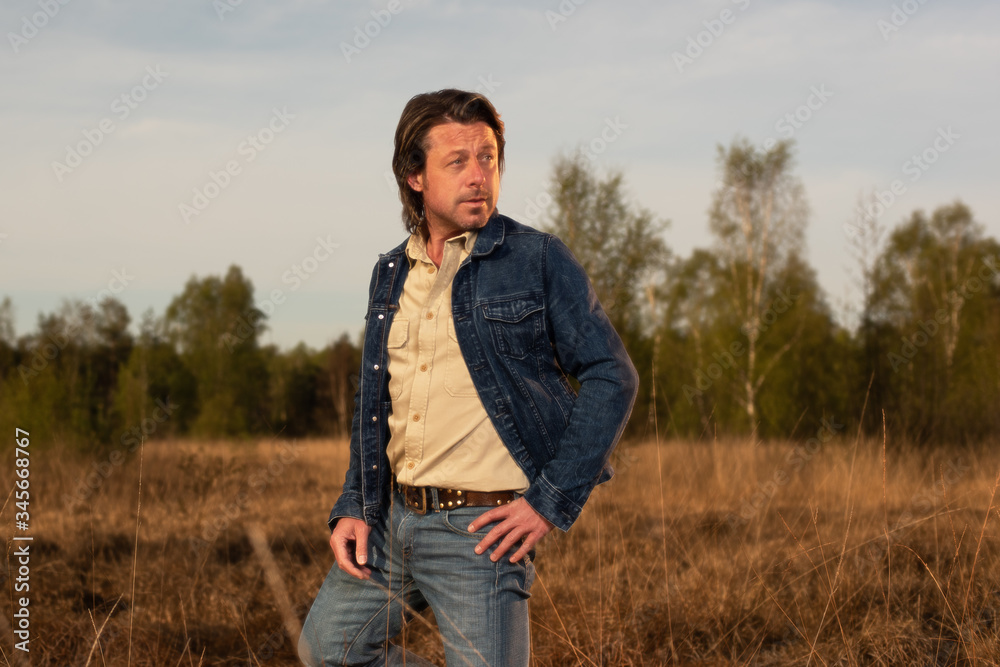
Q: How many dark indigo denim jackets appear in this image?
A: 1